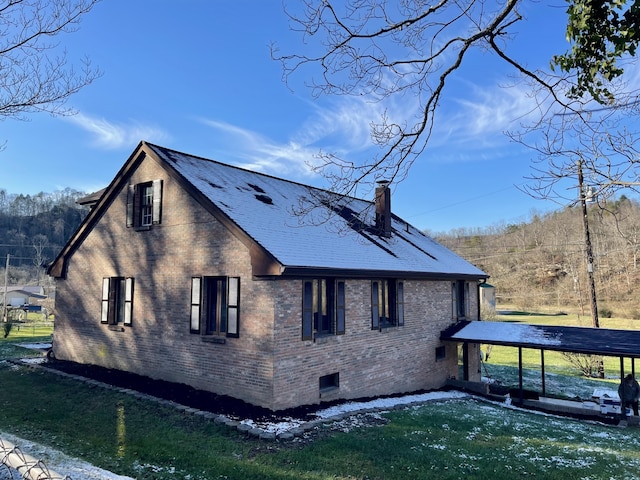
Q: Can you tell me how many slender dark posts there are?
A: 4